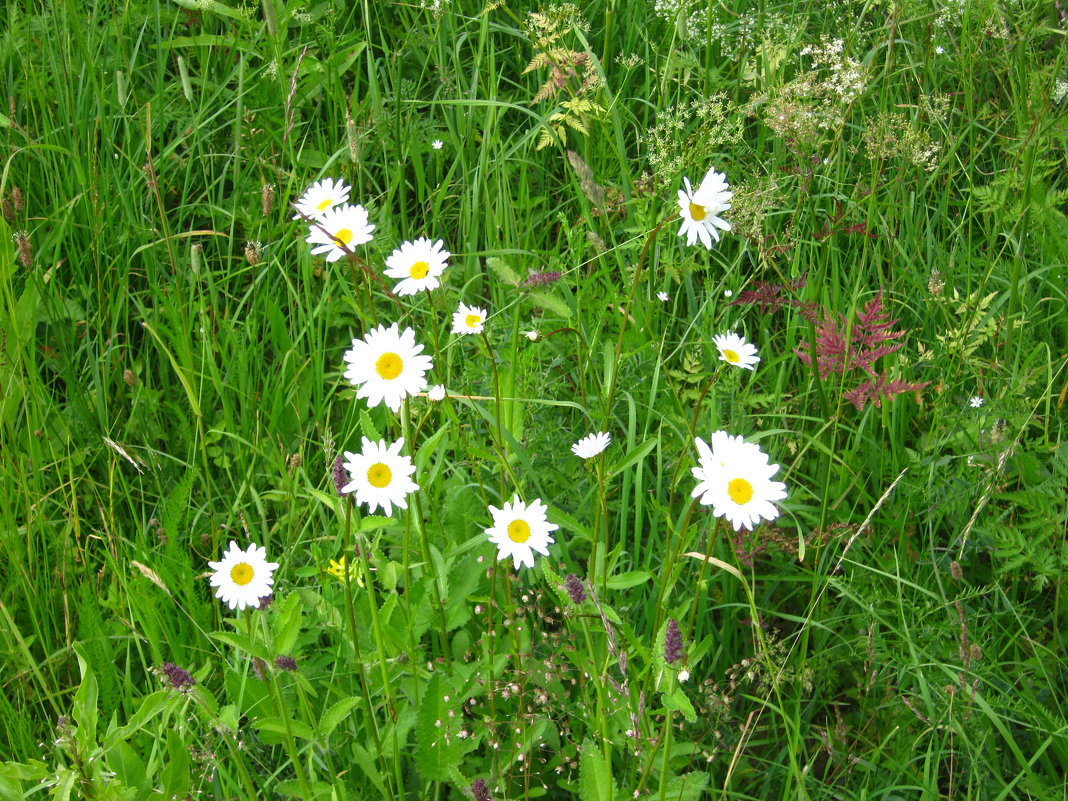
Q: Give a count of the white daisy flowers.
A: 12